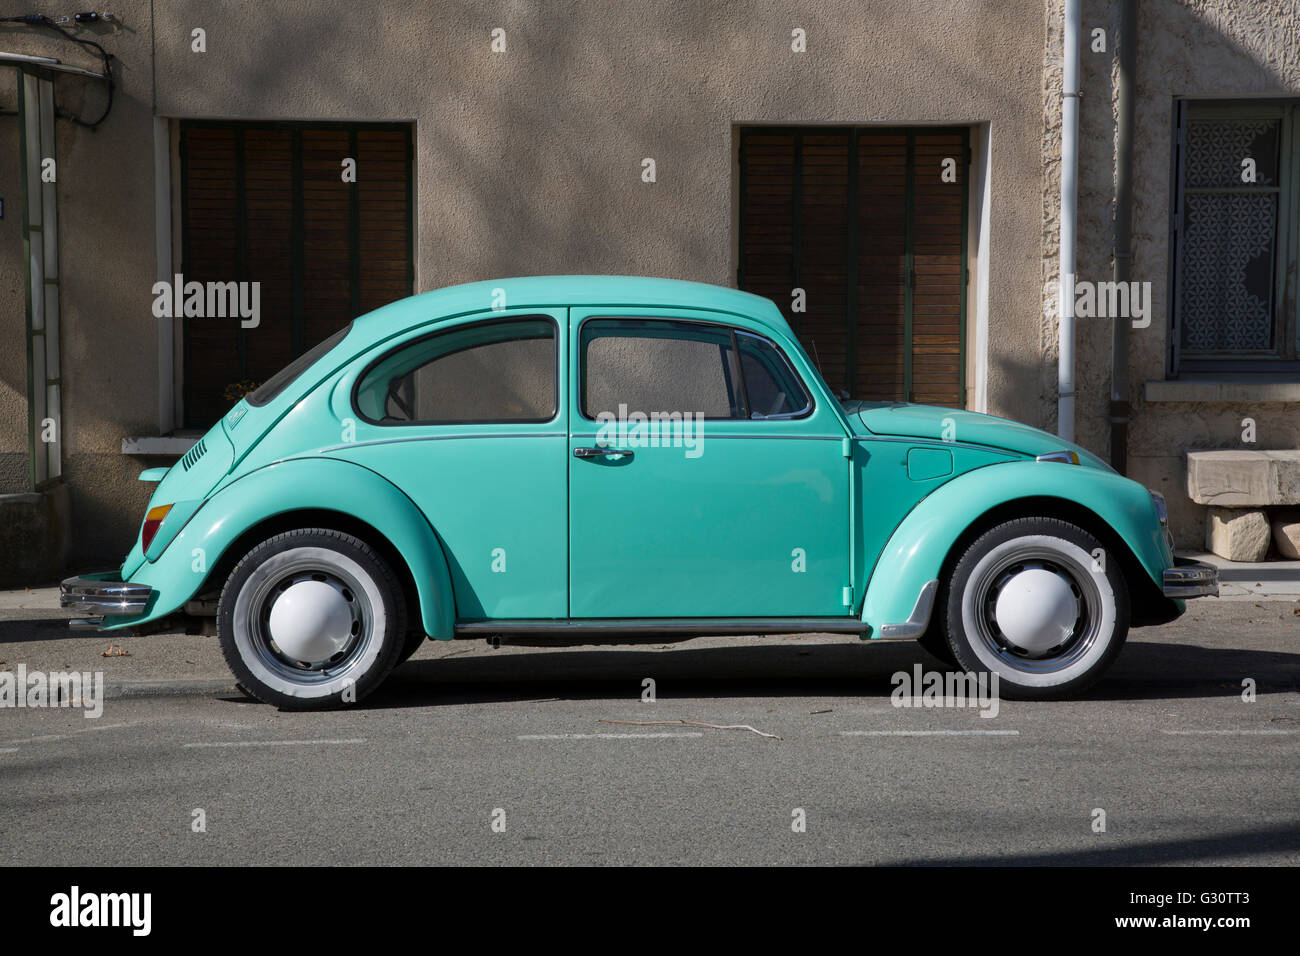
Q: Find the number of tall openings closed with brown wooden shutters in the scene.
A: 2